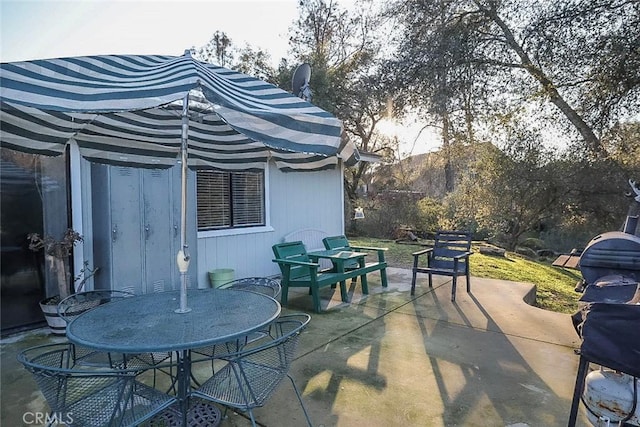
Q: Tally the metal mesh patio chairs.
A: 4